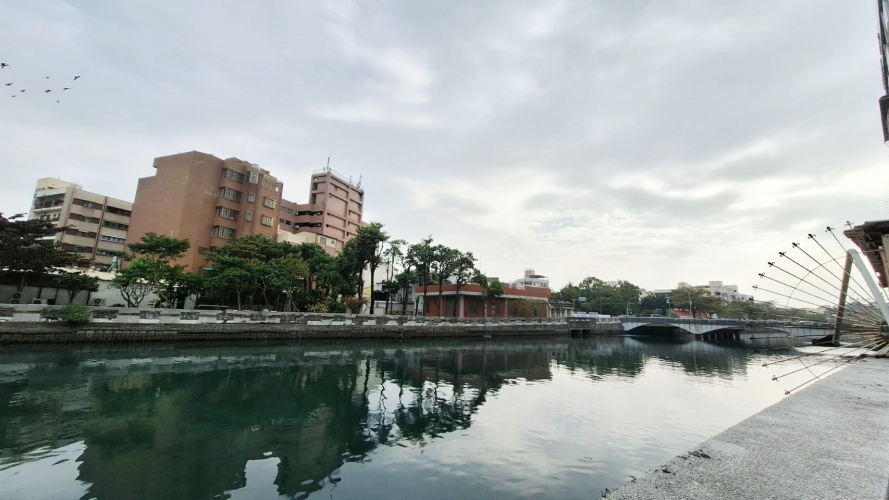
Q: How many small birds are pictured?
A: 9